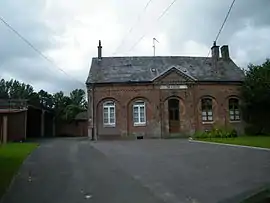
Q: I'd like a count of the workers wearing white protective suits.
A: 0